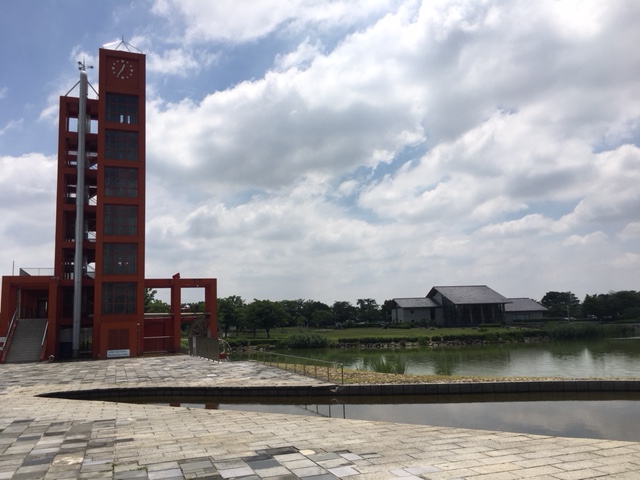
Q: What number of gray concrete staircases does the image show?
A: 1